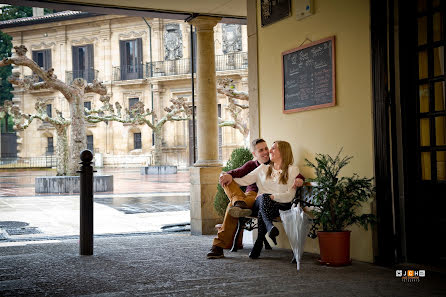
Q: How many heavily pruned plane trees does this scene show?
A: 4